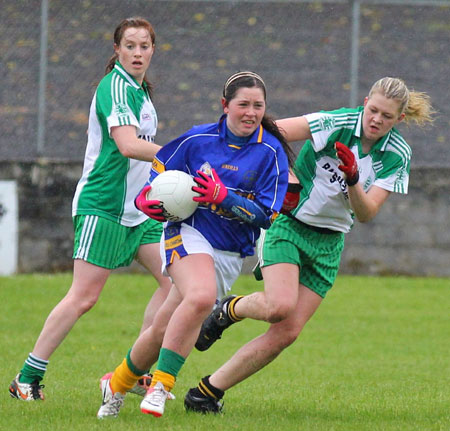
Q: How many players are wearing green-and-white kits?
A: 2